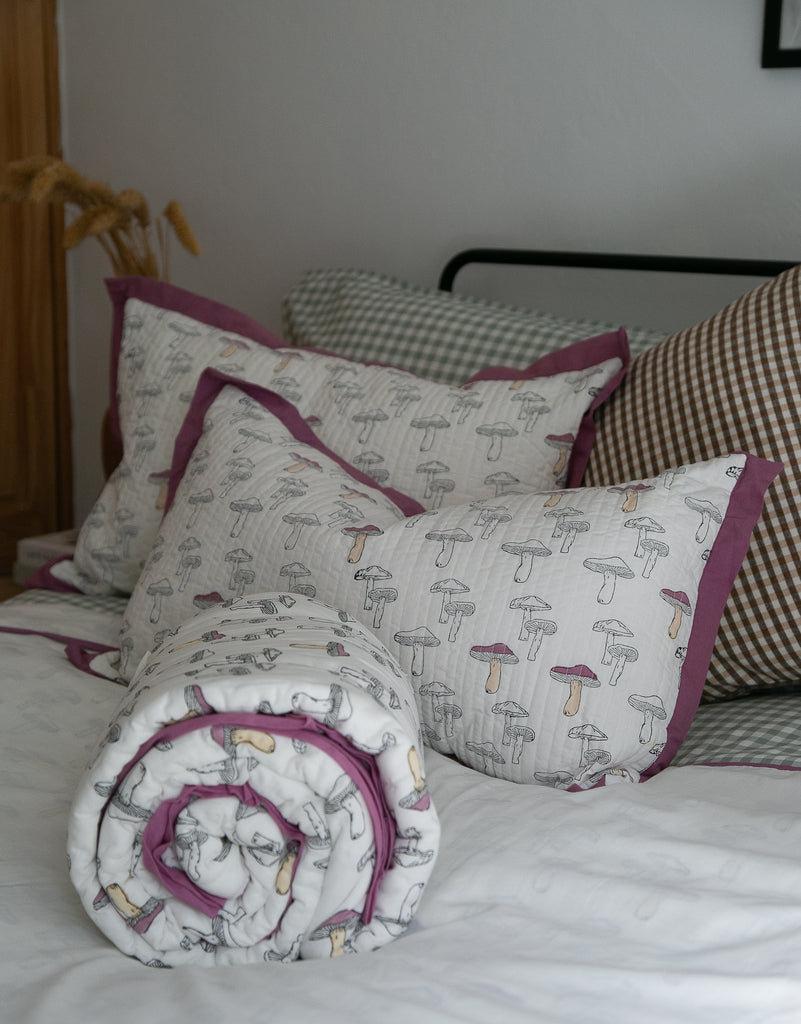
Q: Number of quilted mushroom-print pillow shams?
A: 2